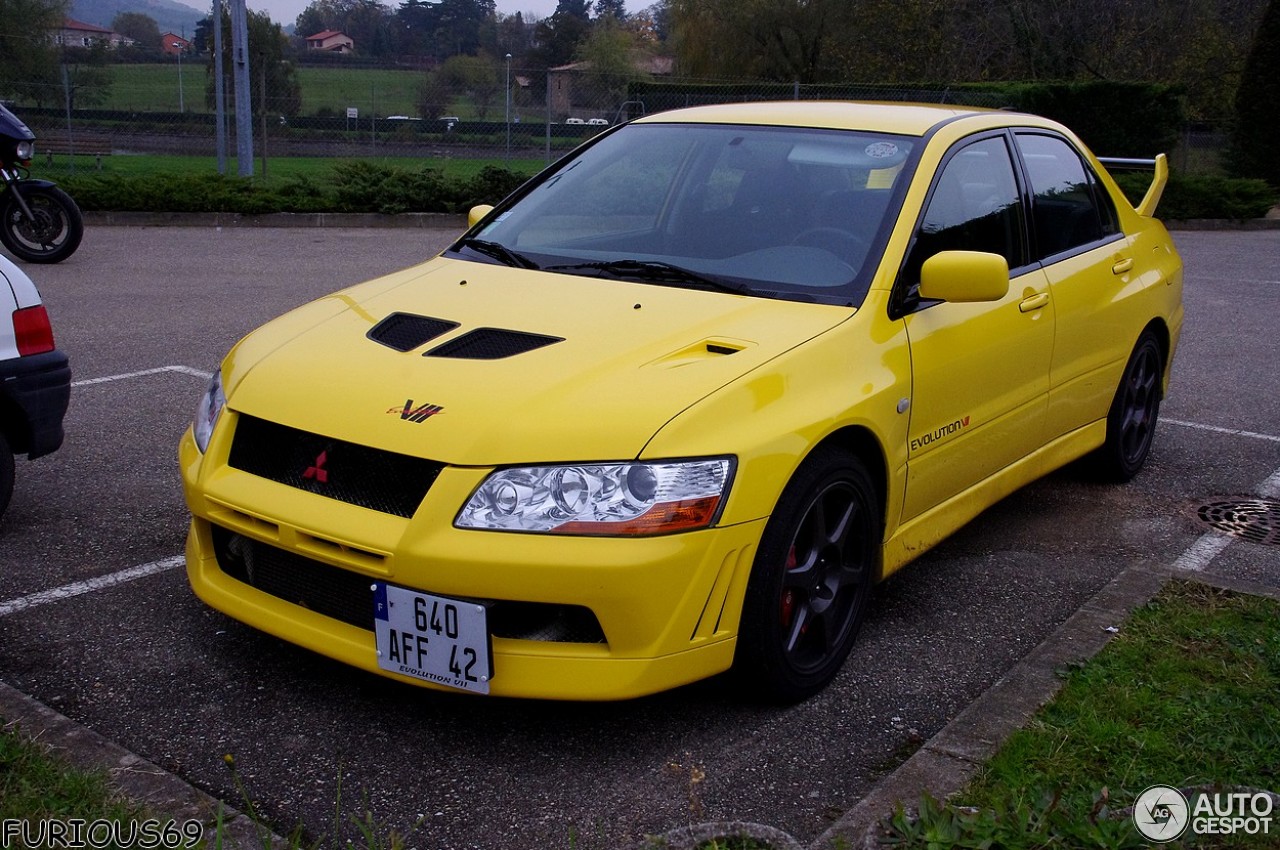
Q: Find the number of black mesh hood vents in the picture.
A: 2